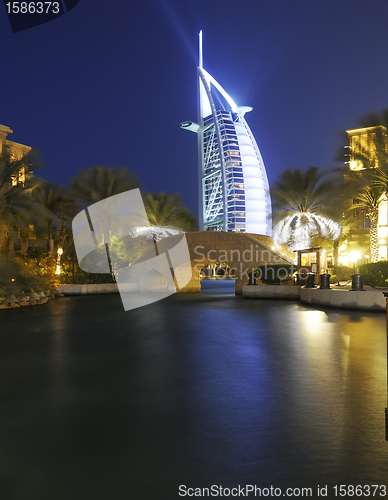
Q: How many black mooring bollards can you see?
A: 5